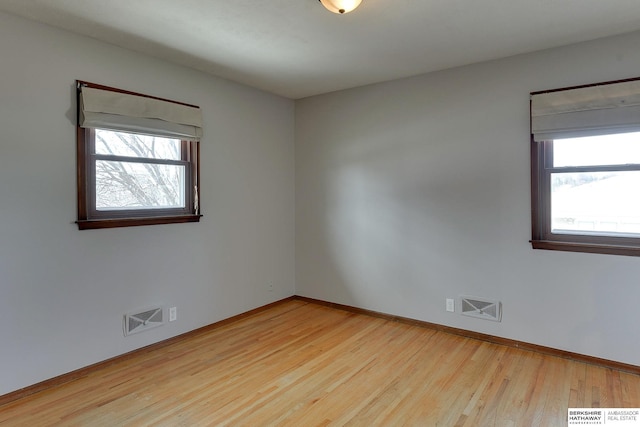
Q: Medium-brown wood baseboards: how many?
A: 2